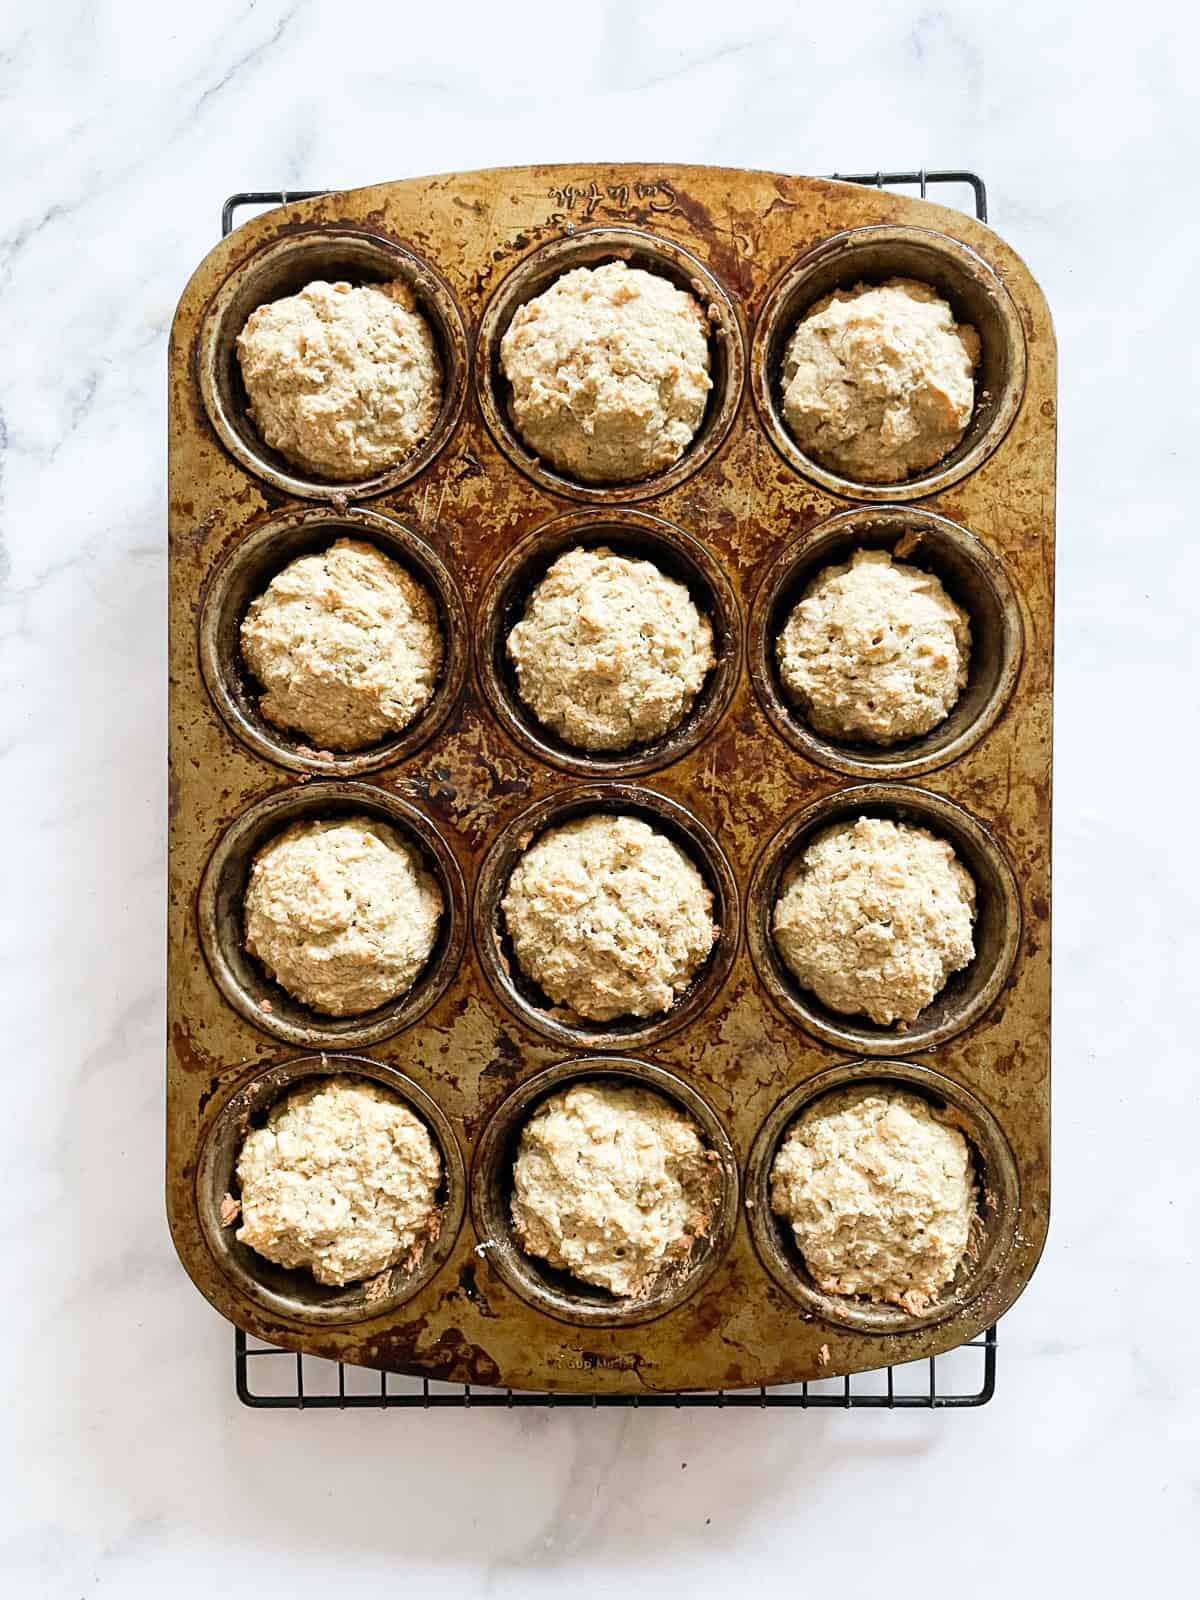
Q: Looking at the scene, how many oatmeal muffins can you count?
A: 12